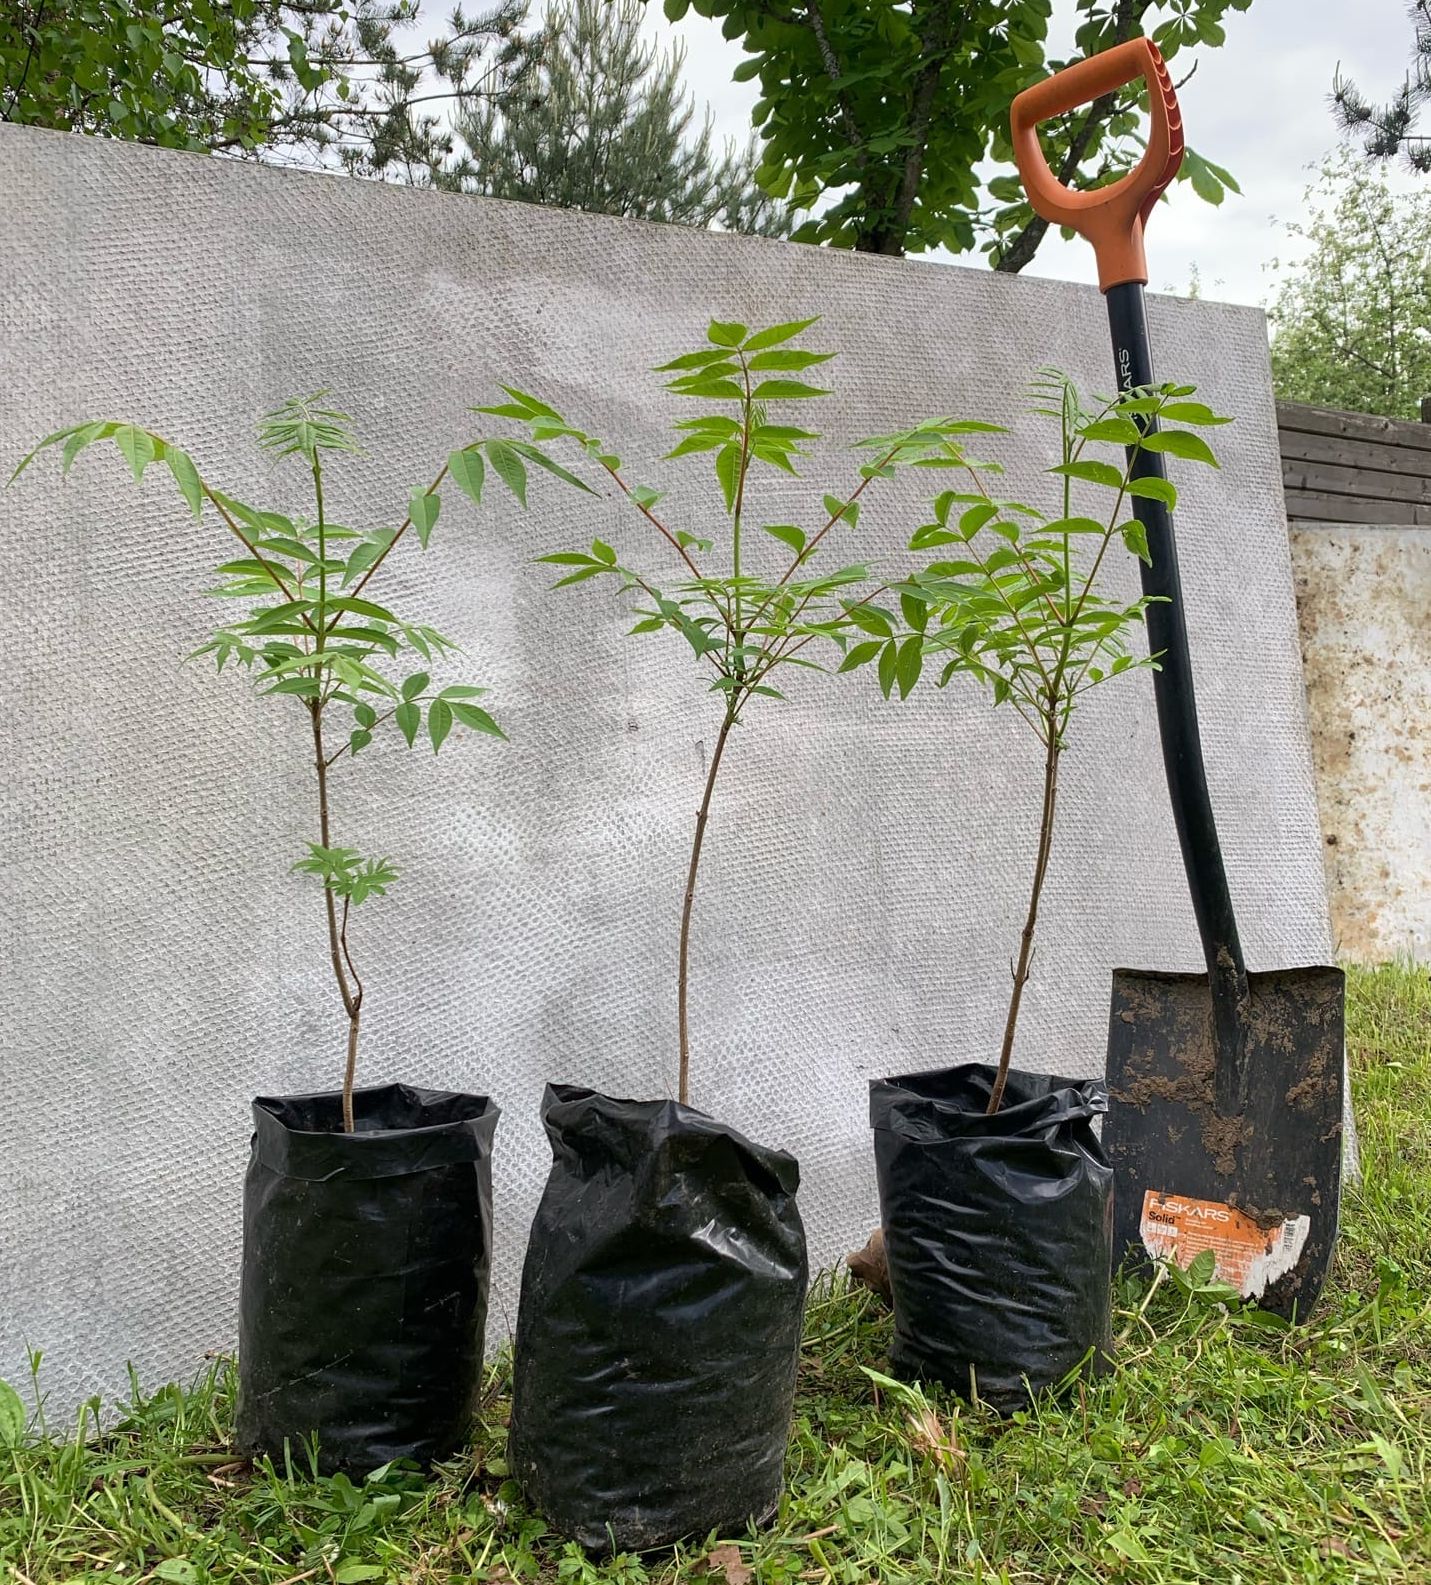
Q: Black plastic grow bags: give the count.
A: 3